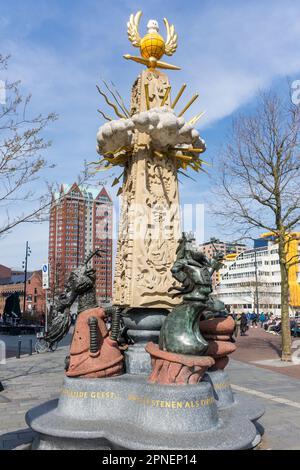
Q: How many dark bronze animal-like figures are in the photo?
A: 2